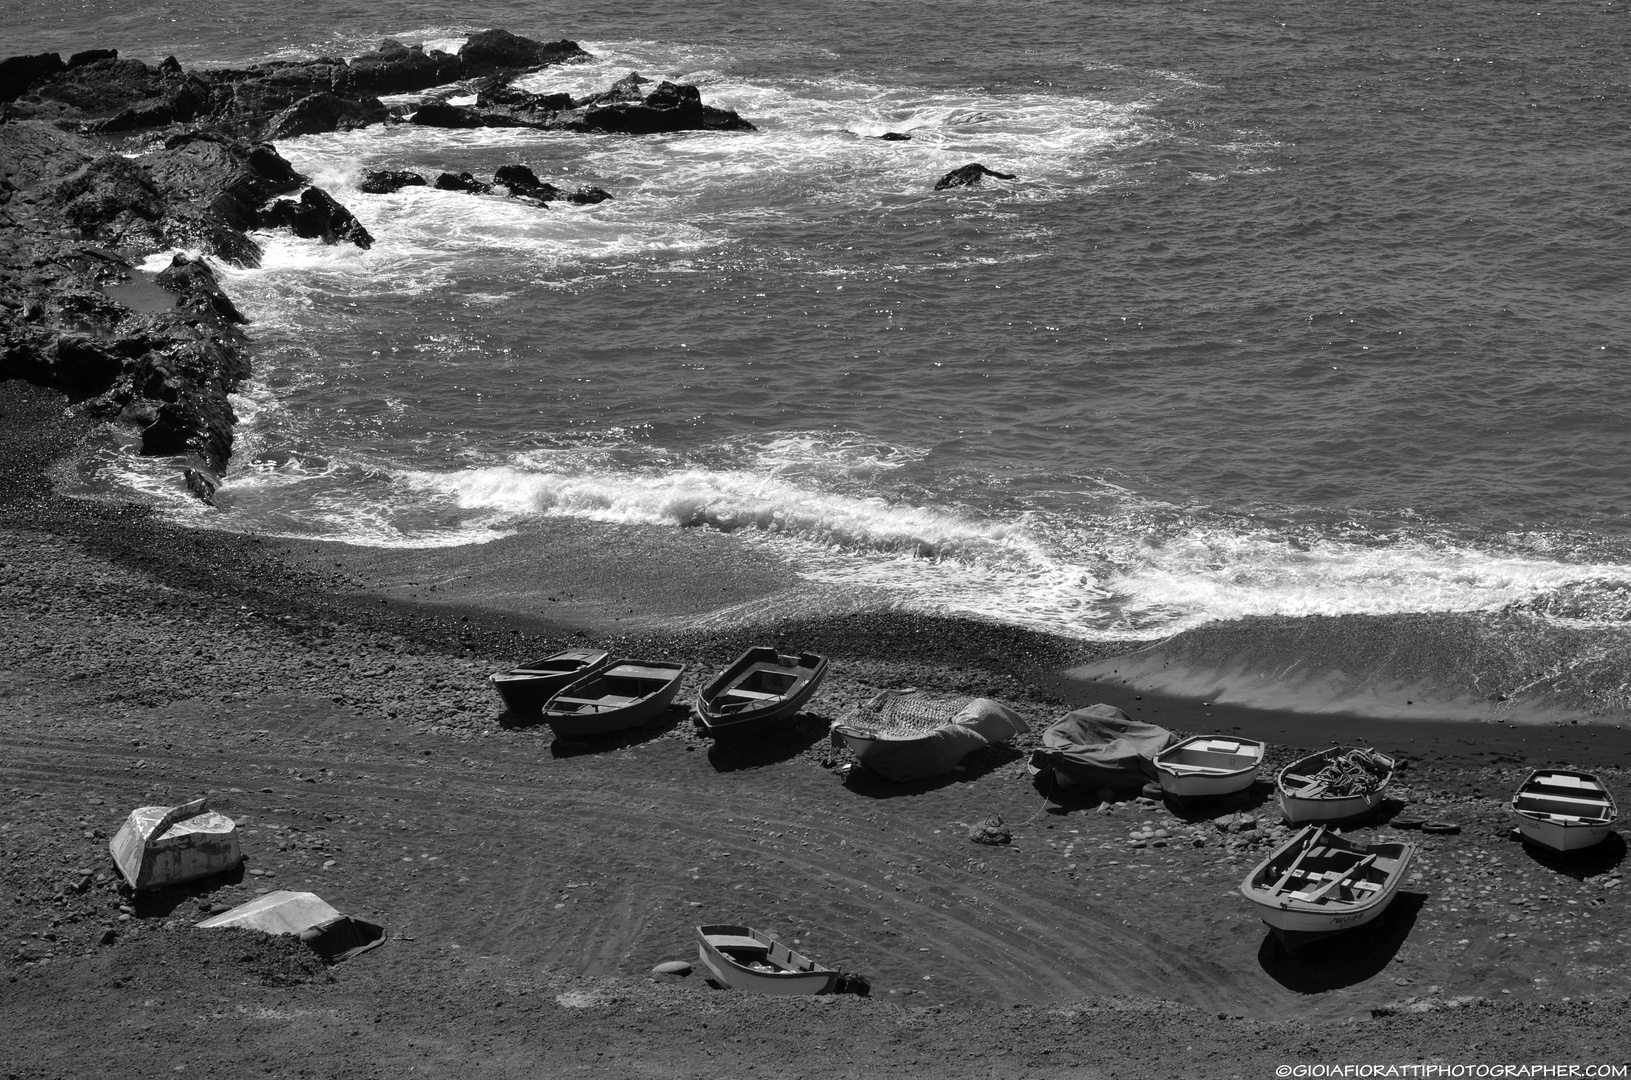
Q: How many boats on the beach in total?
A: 12